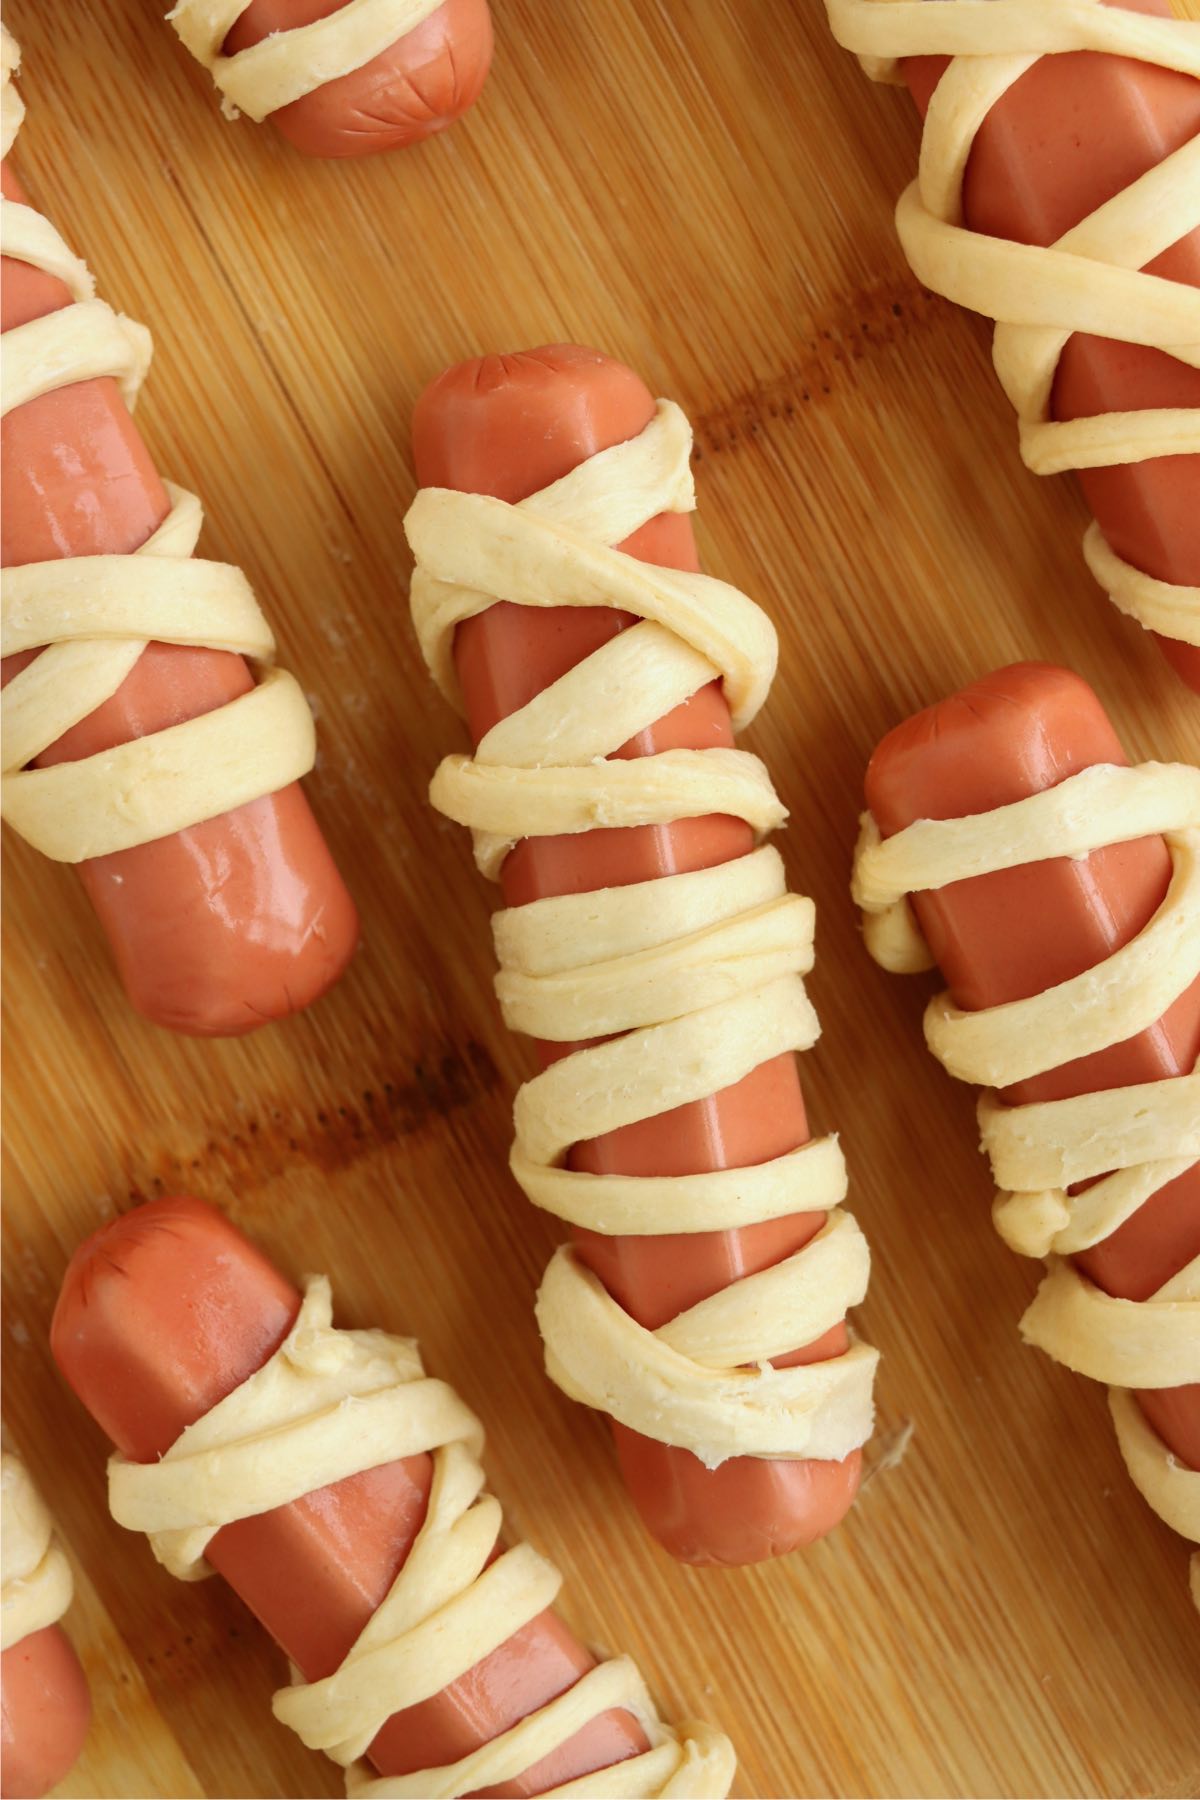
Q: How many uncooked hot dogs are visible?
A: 7